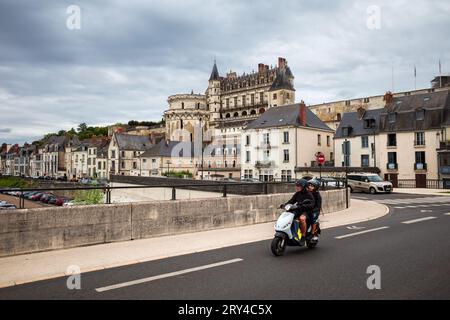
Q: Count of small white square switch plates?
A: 0